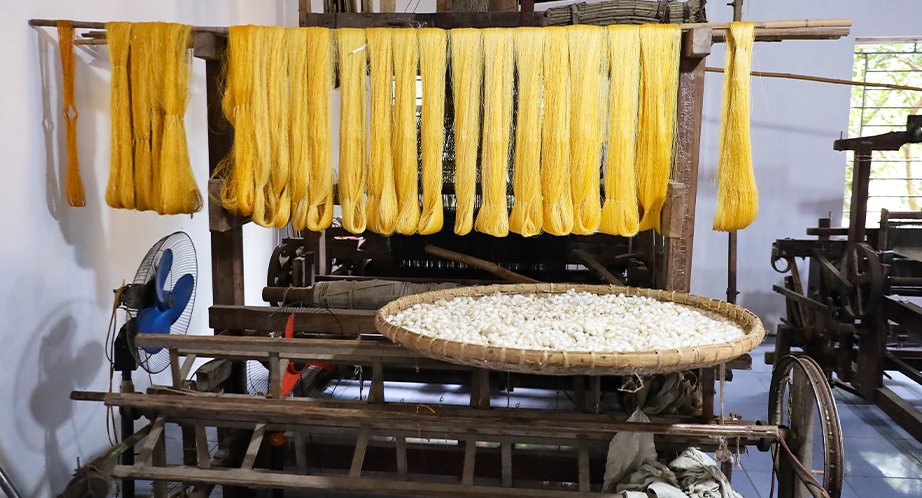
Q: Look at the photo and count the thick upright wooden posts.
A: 2